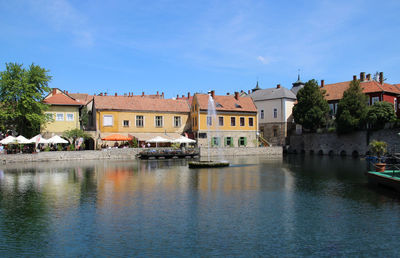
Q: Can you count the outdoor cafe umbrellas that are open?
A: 7